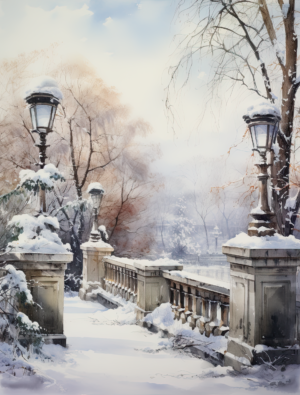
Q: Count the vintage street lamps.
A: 3